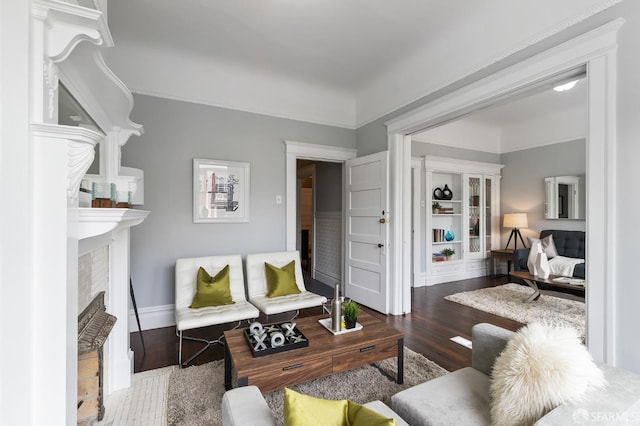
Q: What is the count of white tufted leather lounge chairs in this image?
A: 2